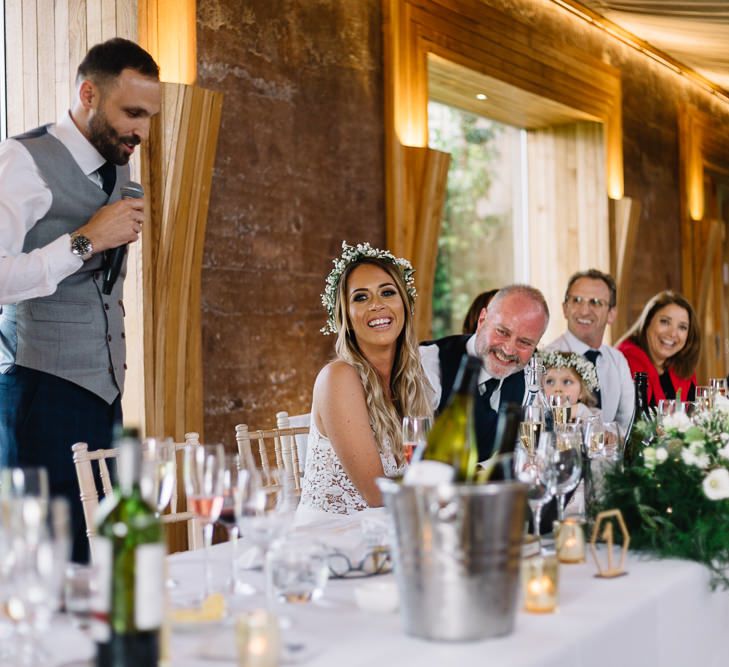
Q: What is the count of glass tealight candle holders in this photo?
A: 3